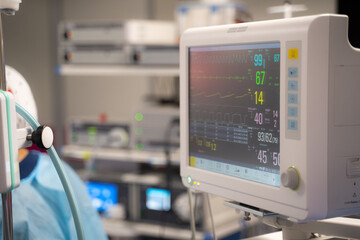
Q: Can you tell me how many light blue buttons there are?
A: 5